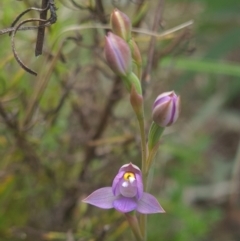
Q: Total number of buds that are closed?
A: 3